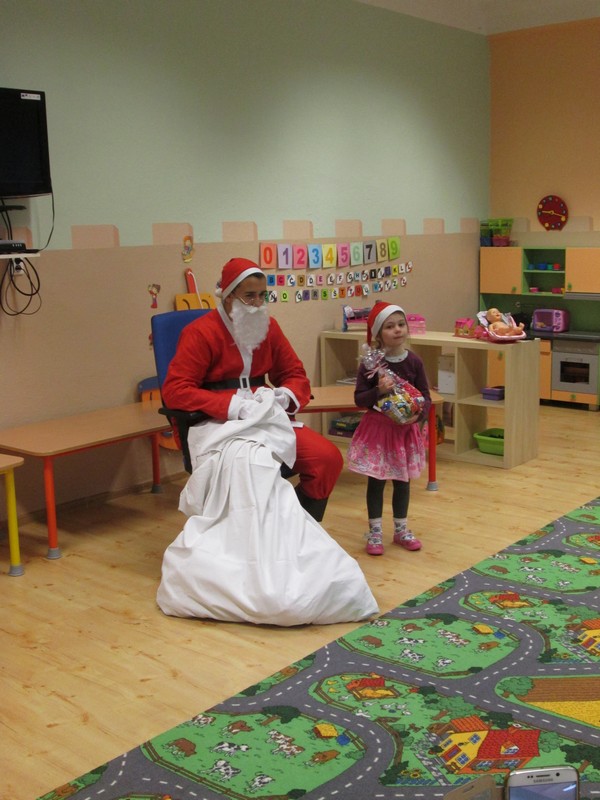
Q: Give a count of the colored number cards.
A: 10